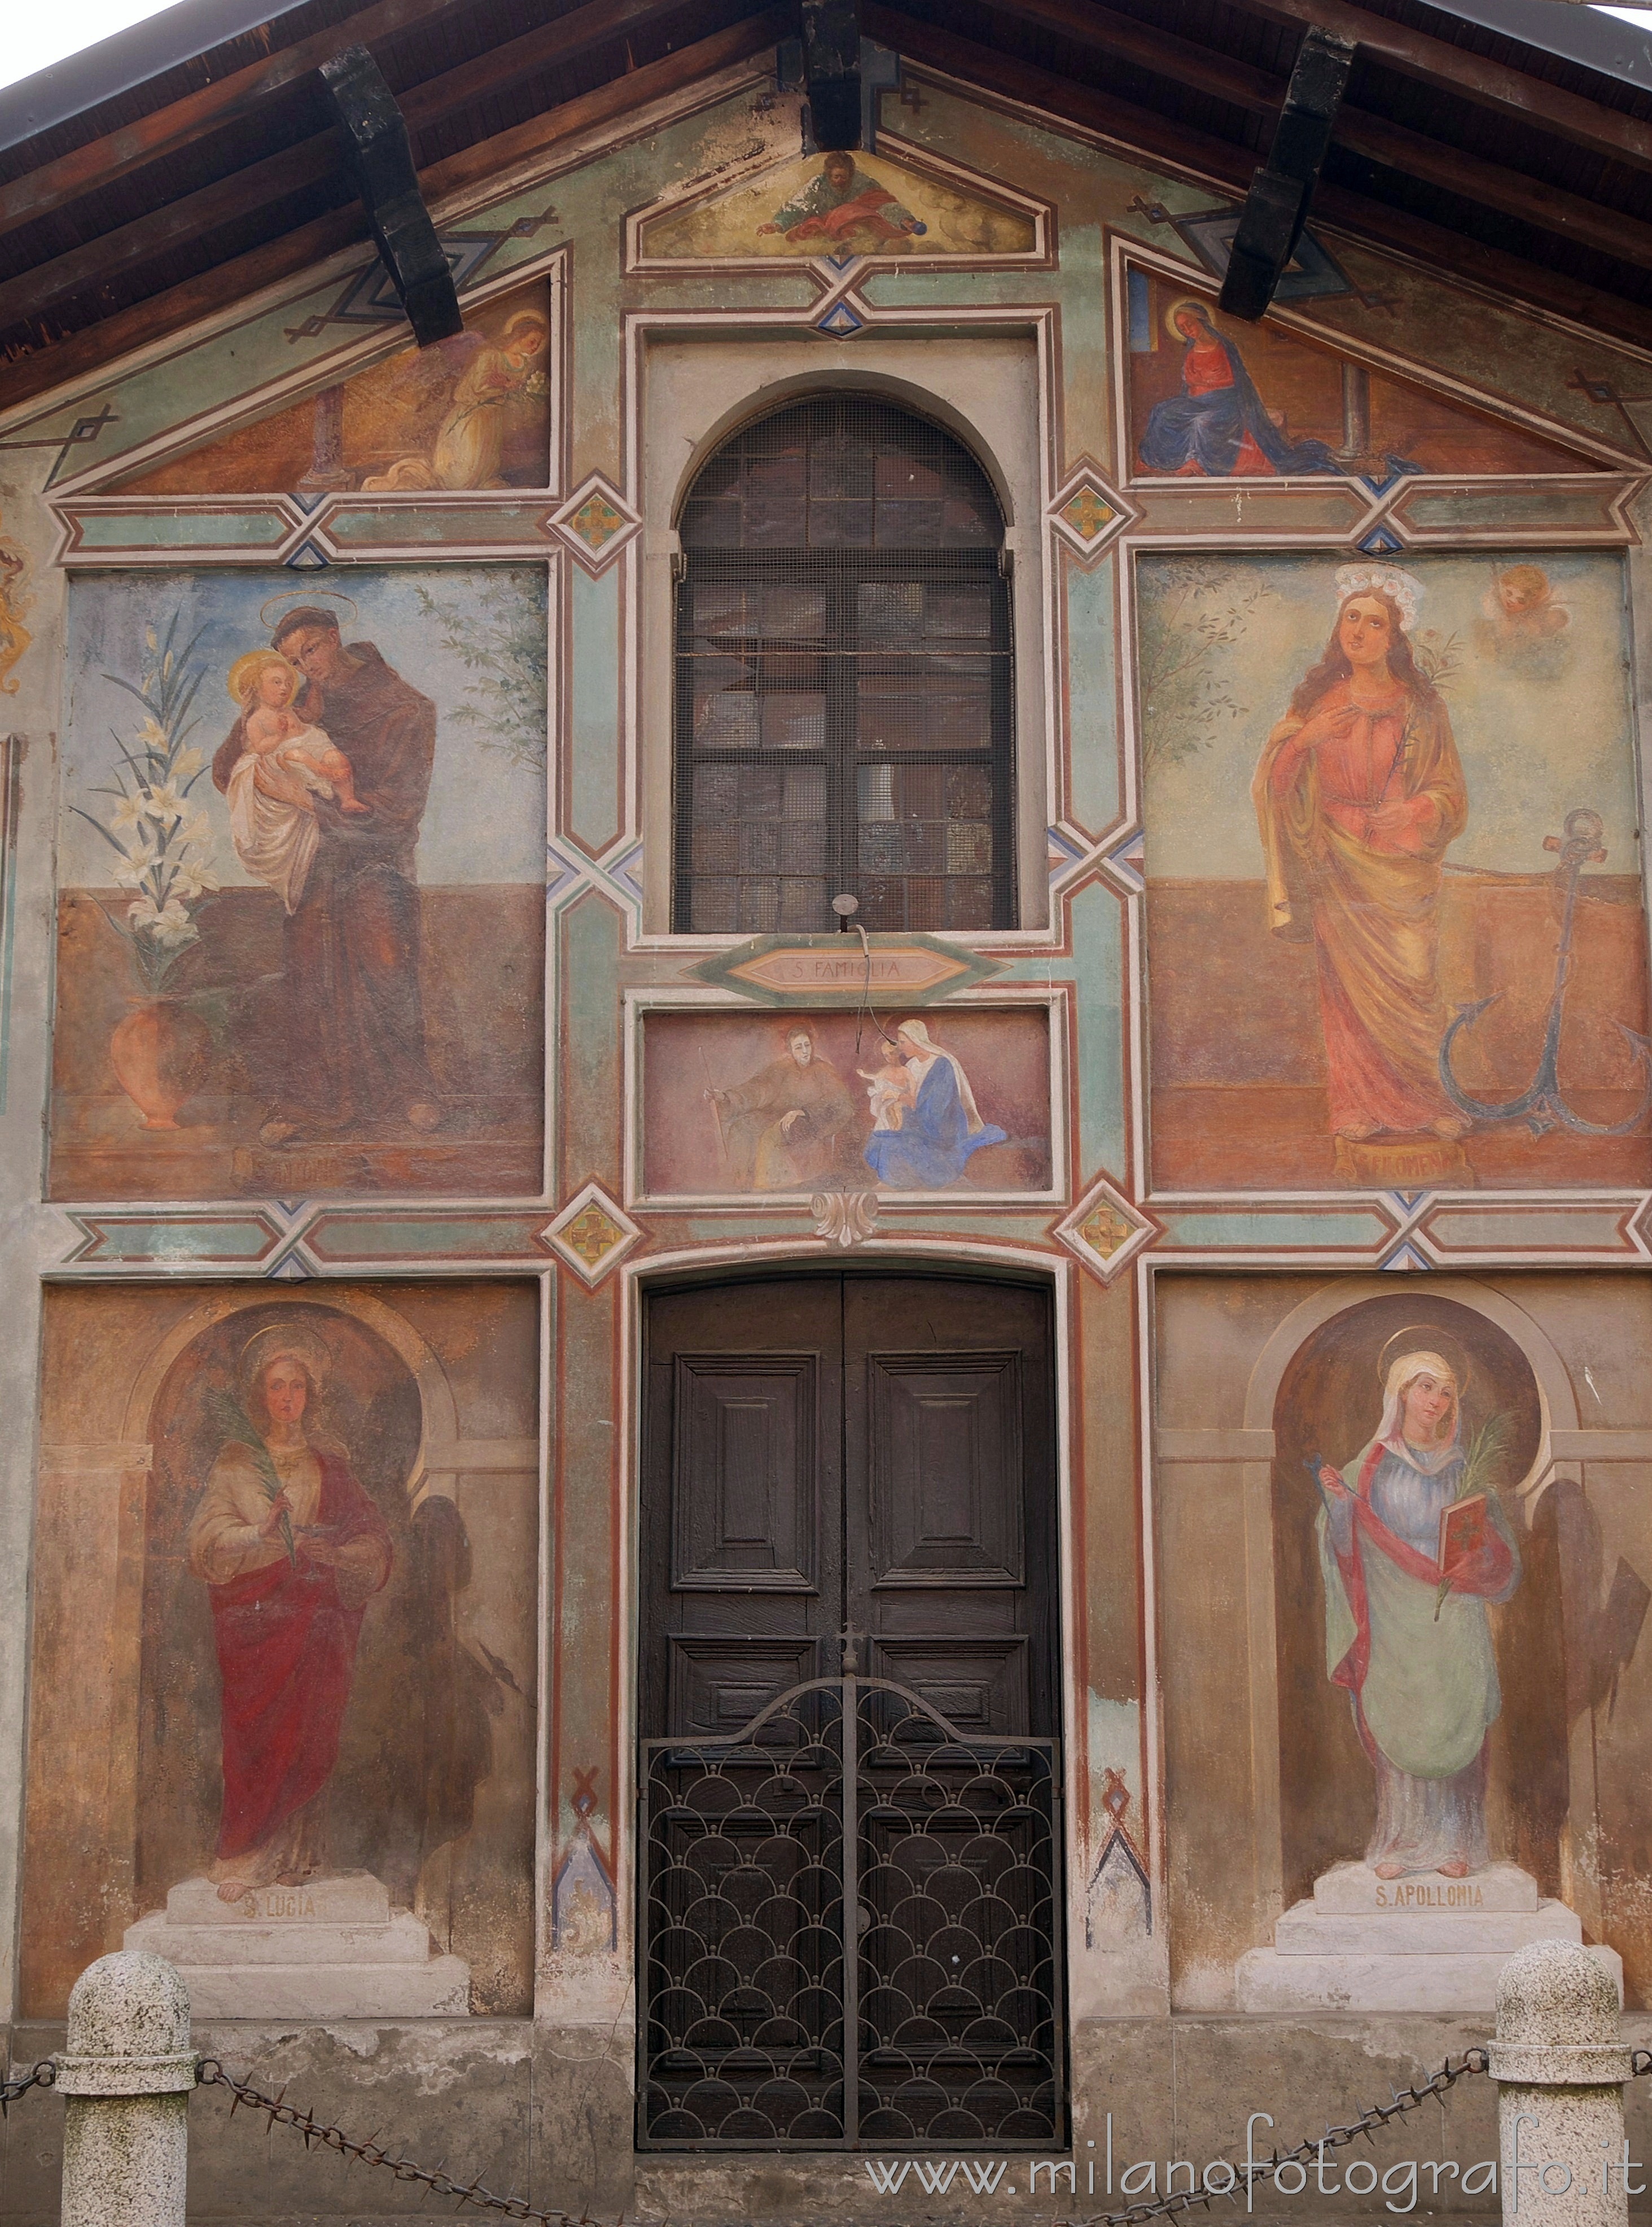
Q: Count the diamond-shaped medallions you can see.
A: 4